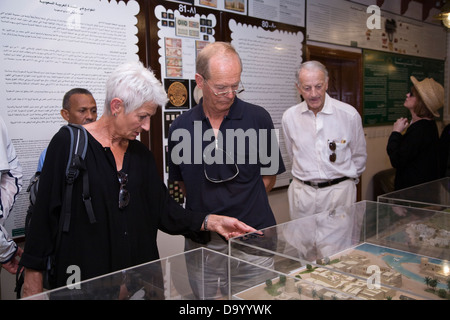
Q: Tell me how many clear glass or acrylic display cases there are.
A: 3